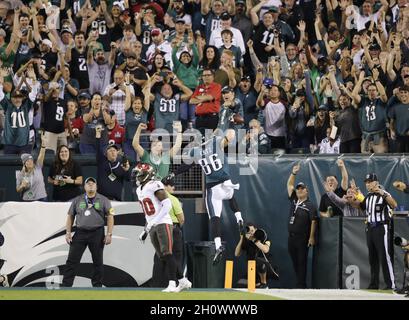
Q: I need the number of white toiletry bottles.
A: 0